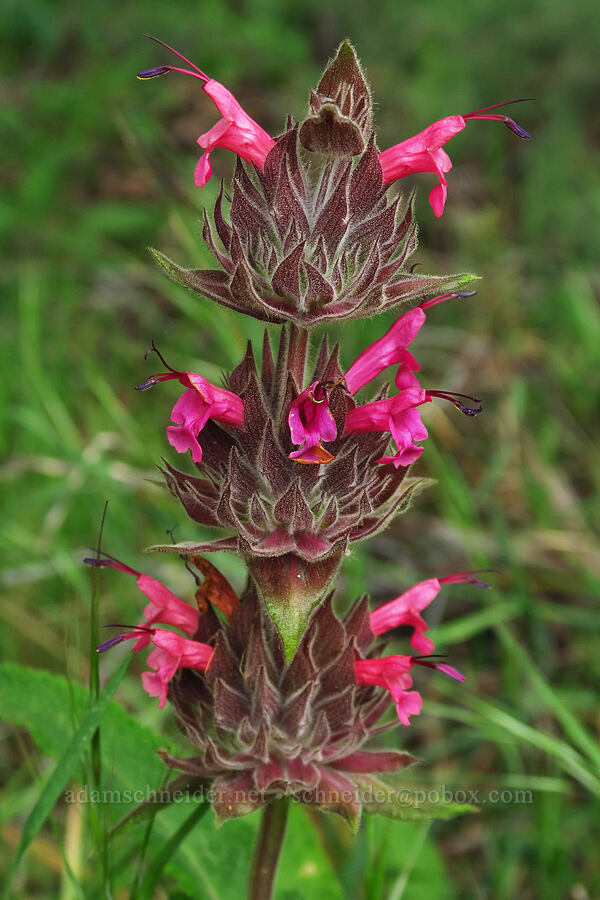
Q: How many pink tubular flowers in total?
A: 10